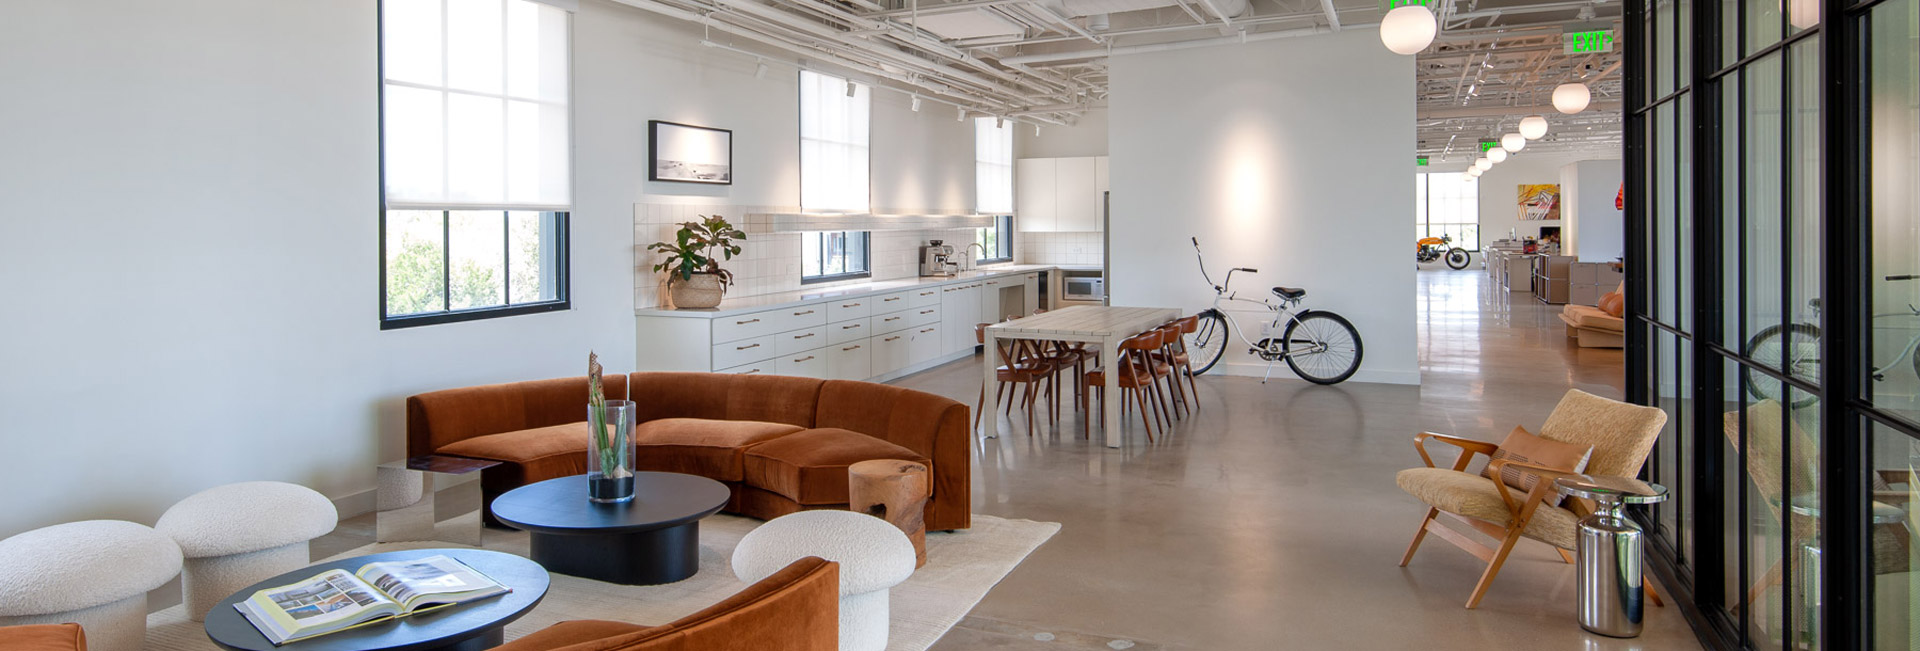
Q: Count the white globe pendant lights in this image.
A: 8